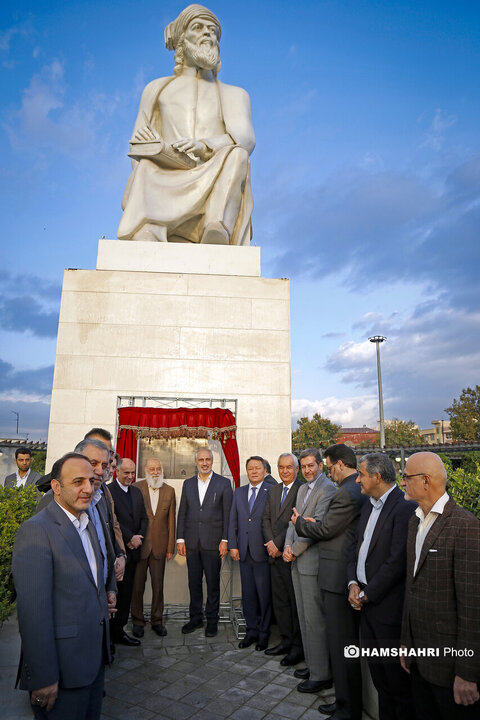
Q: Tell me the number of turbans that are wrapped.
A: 1